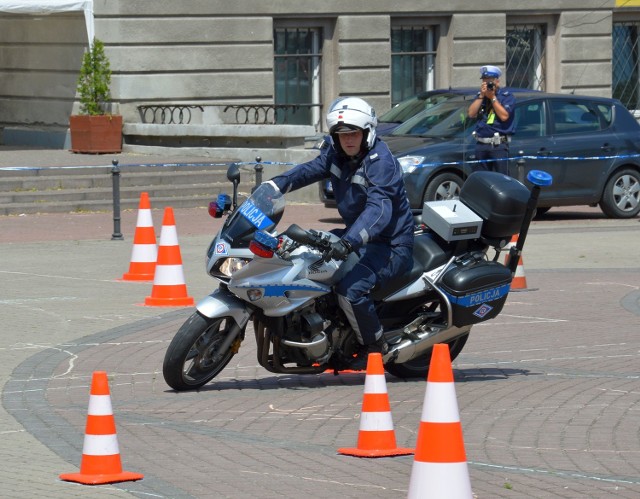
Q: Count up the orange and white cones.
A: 6